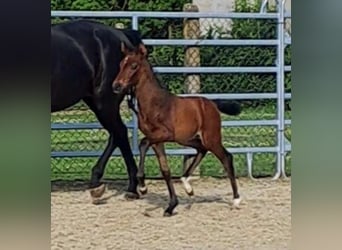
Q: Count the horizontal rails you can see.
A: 6